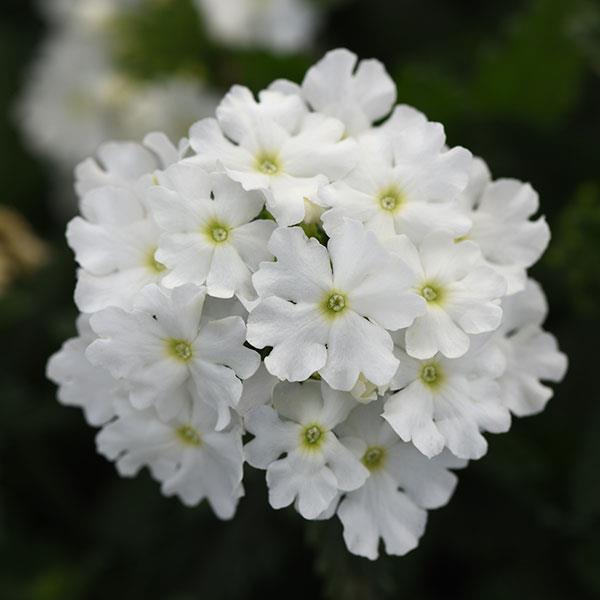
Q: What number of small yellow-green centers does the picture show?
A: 11